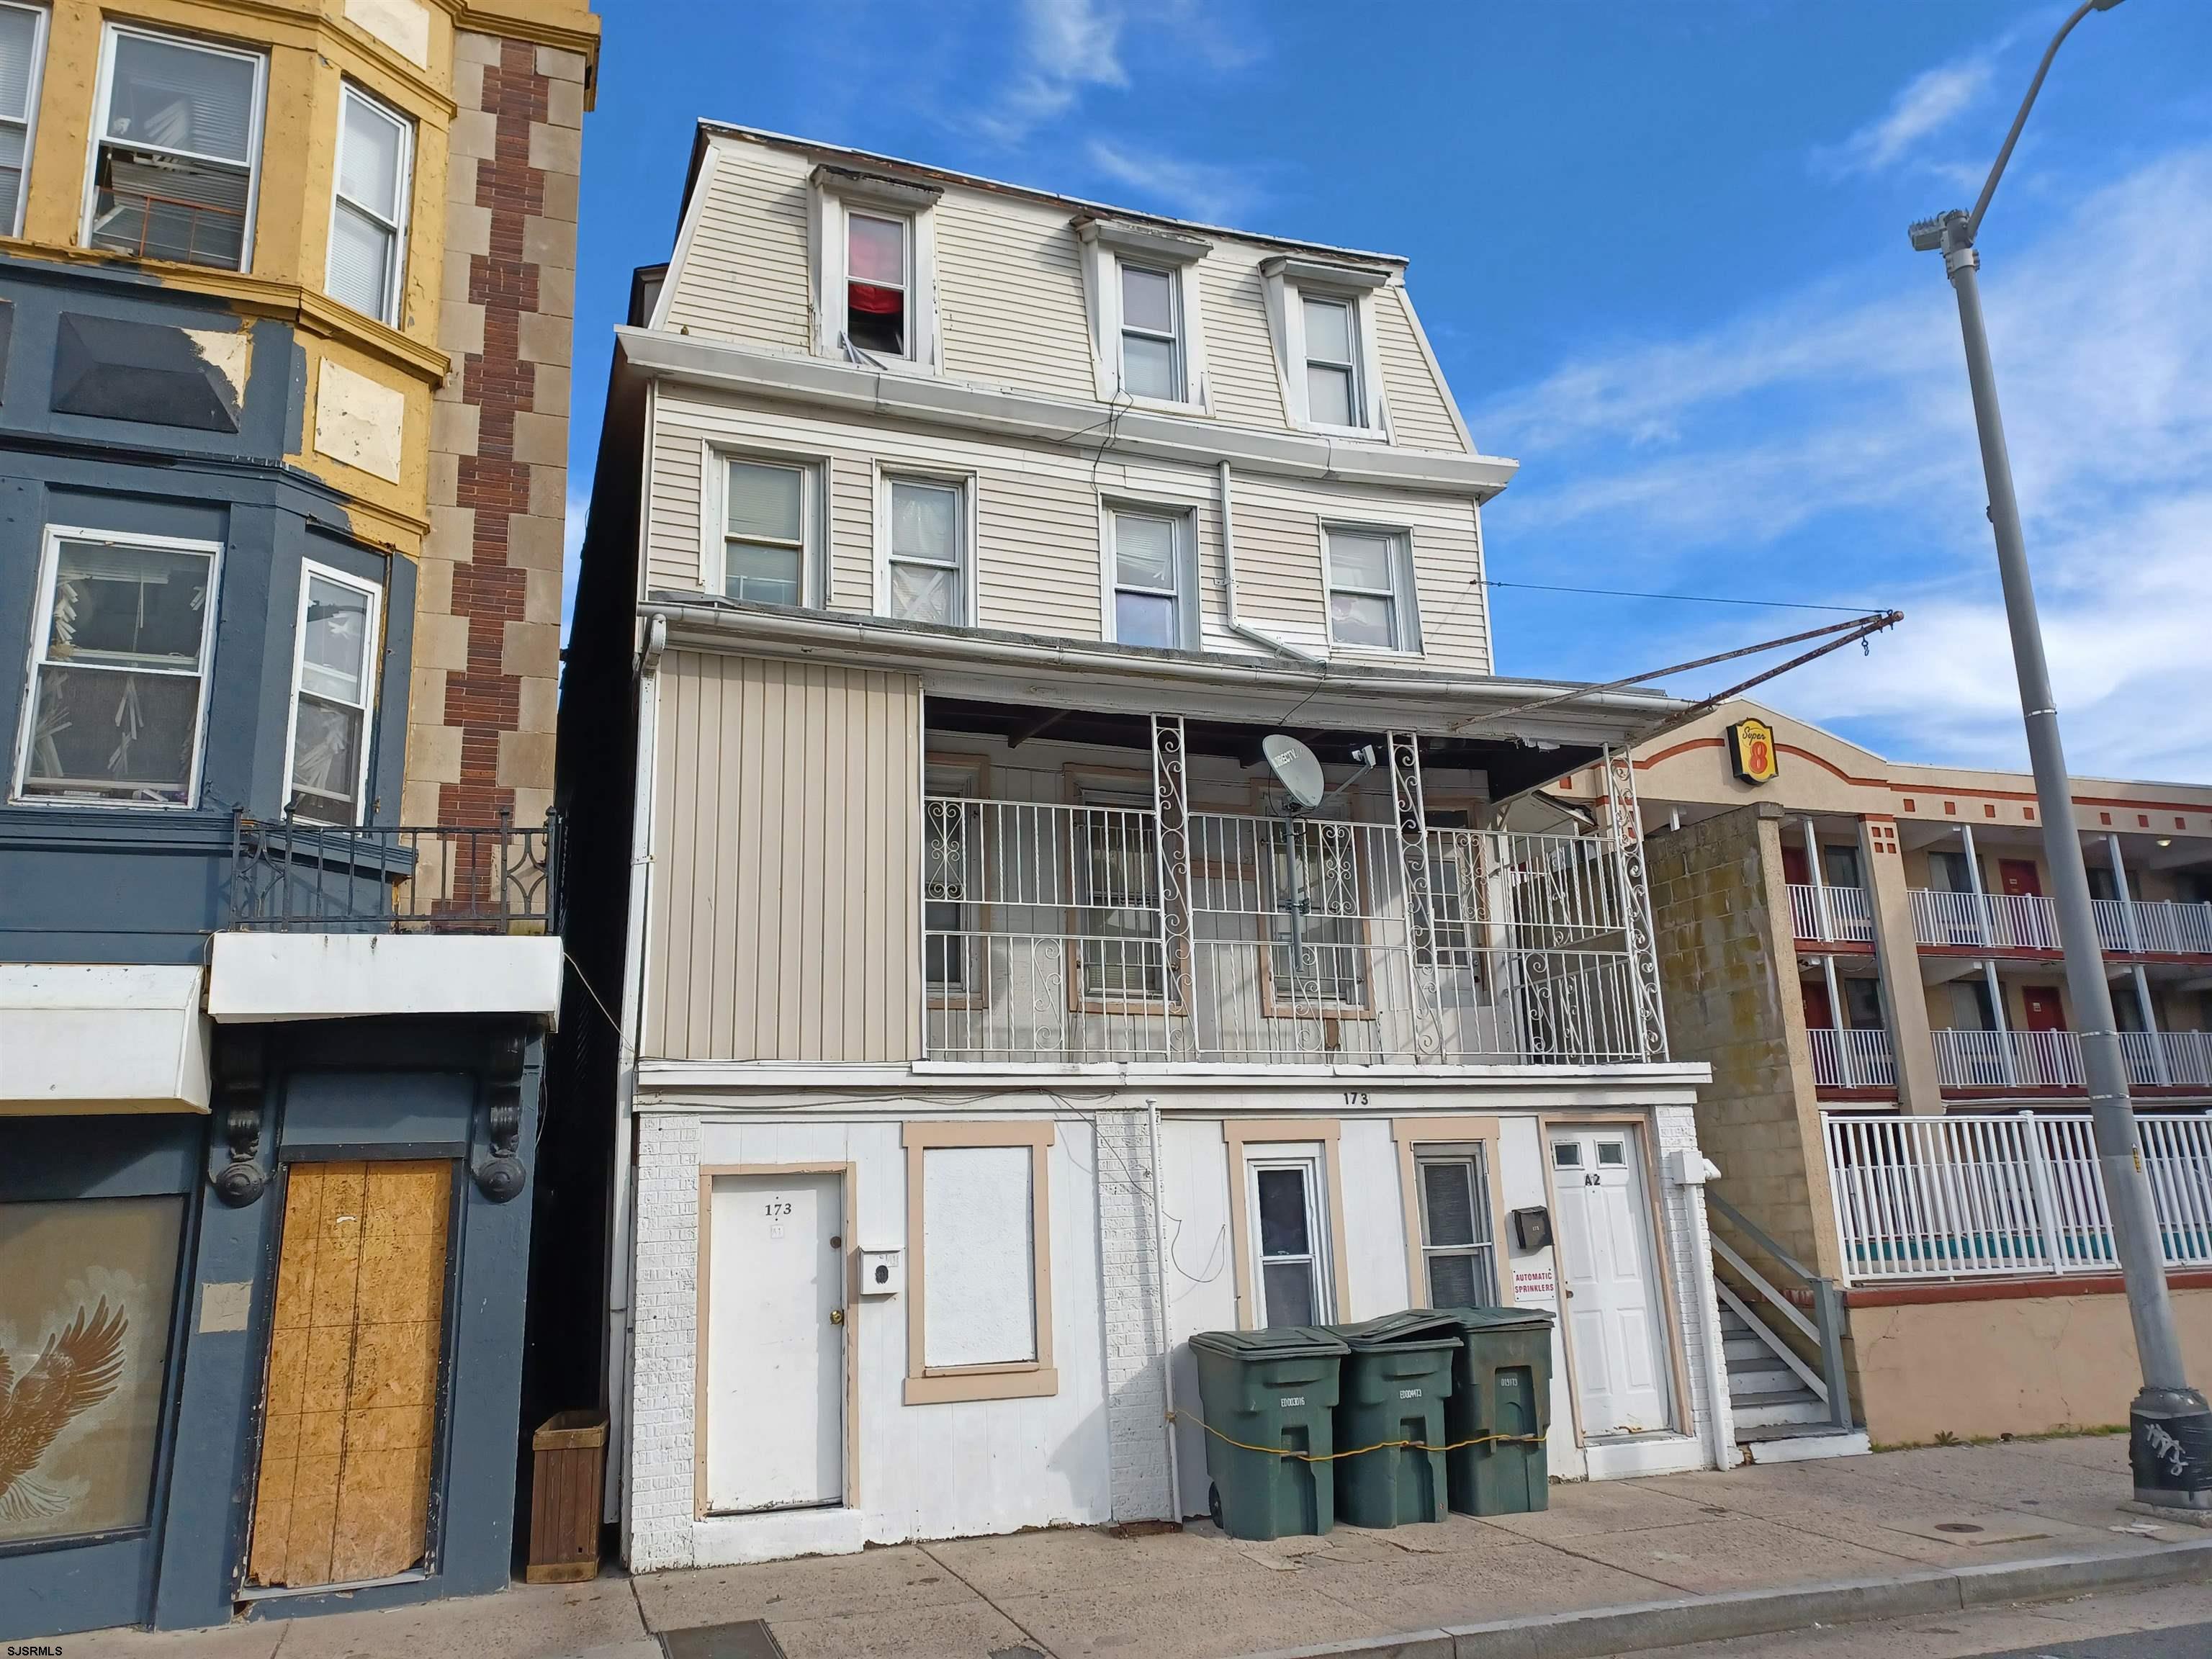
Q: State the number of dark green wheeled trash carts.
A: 3